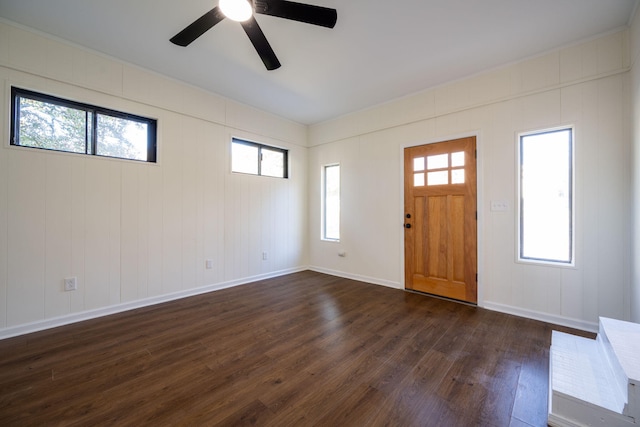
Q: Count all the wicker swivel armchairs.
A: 0